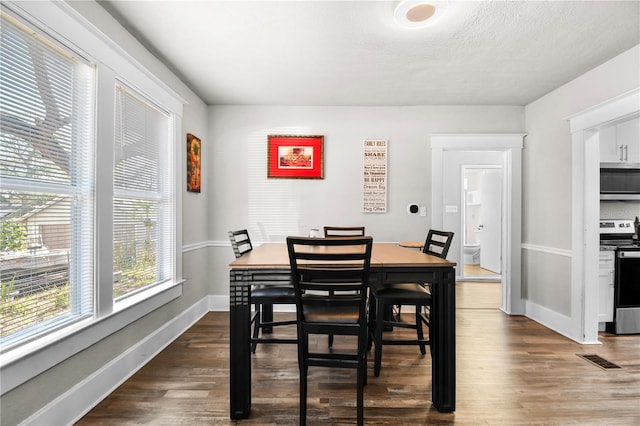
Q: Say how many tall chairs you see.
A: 4